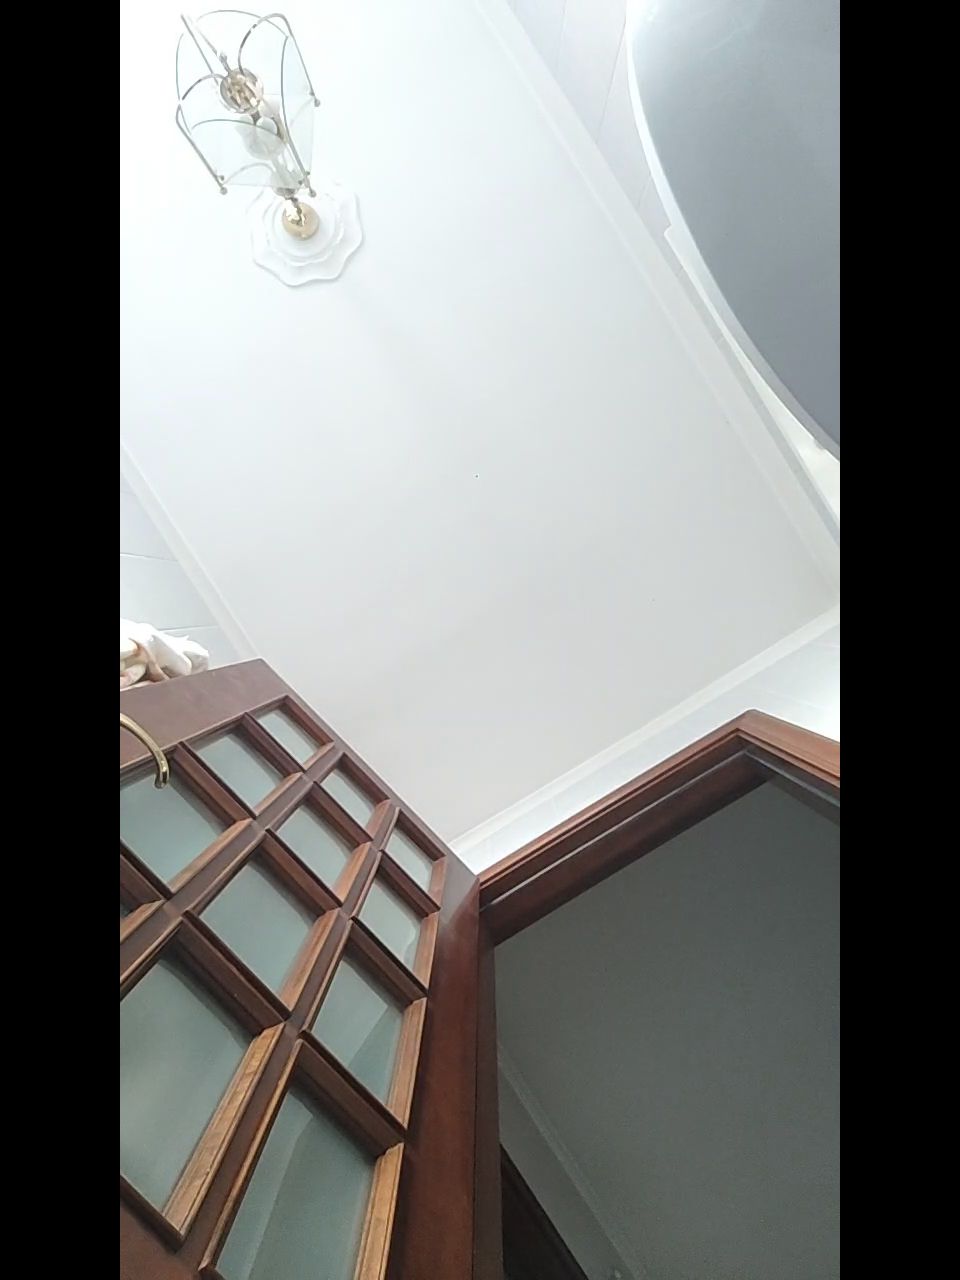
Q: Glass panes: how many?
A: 12